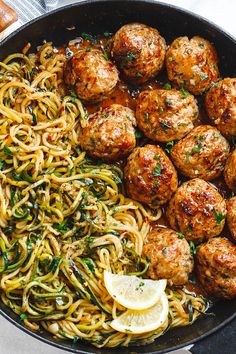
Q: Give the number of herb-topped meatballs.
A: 13